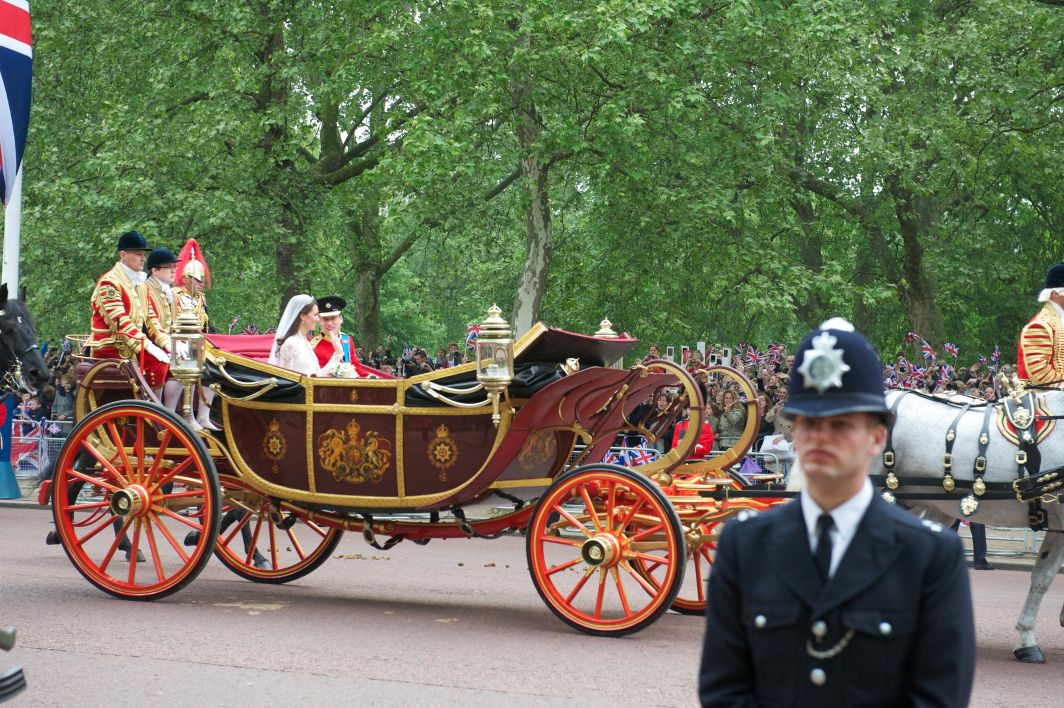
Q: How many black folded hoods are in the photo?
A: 2